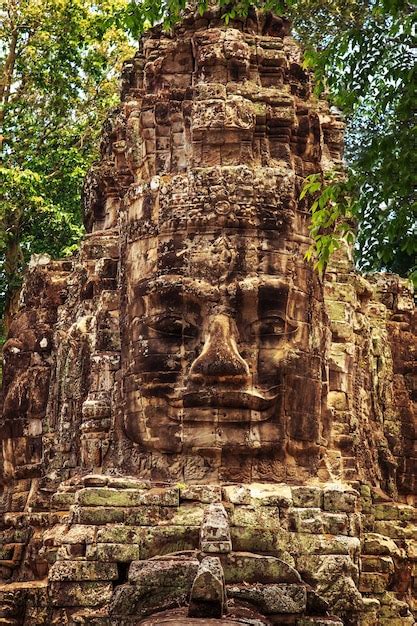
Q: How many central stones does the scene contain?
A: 2